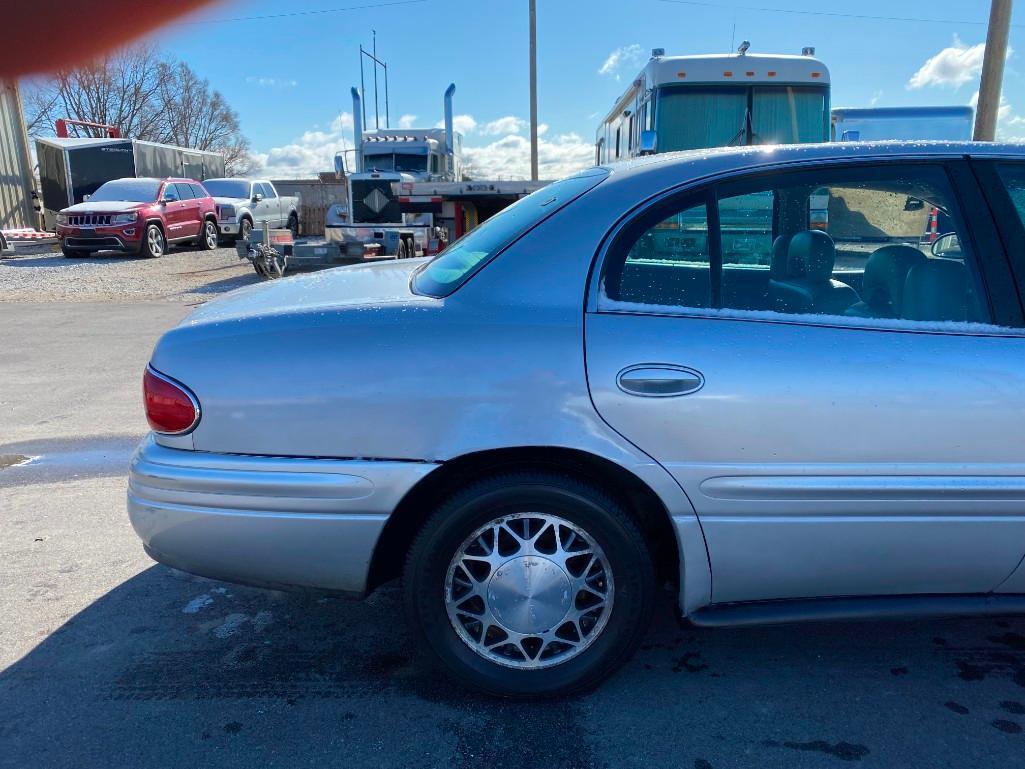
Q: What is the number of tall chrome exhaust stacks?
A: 2